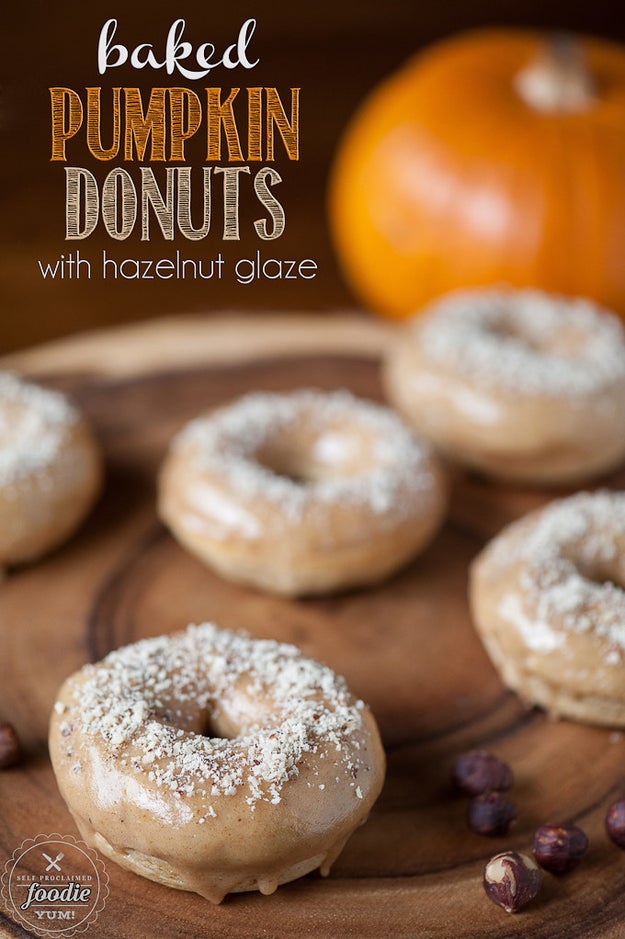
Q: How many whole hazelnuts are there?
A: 6